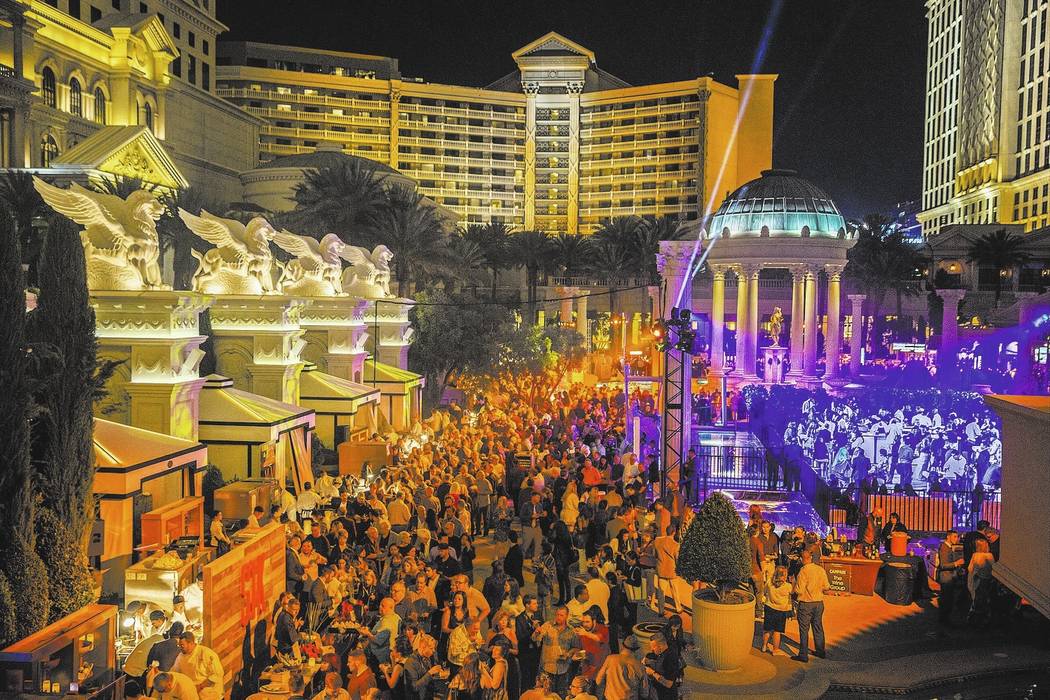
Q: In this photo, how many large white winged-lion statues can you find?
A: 4